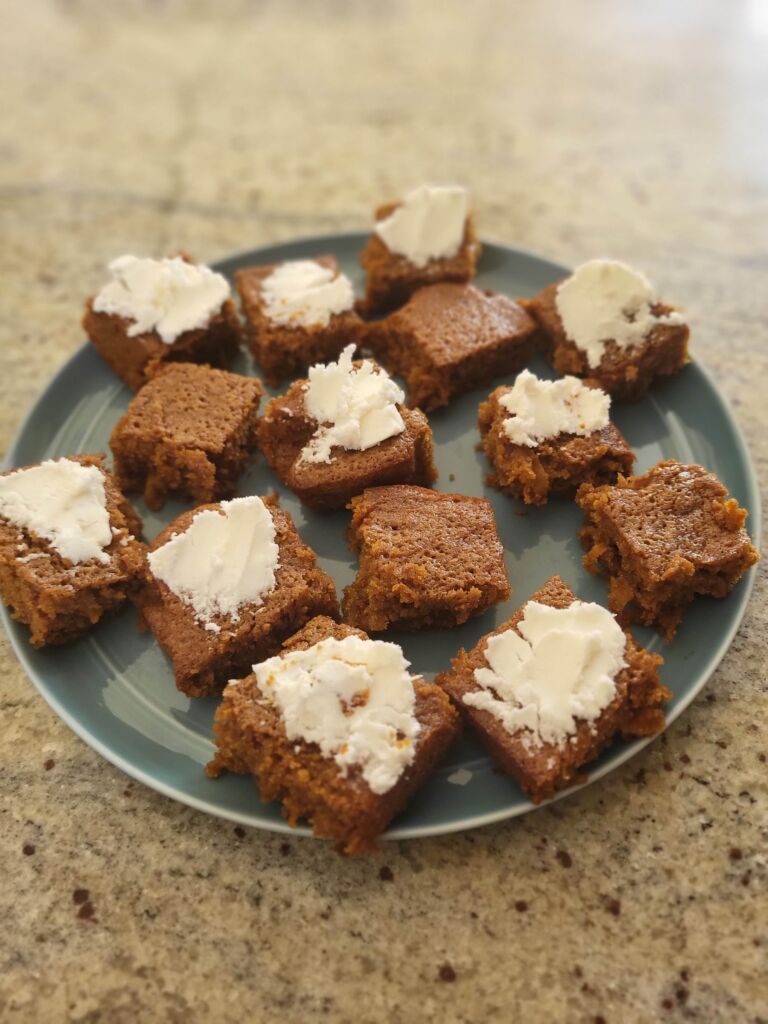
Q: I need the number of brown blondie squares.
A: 14